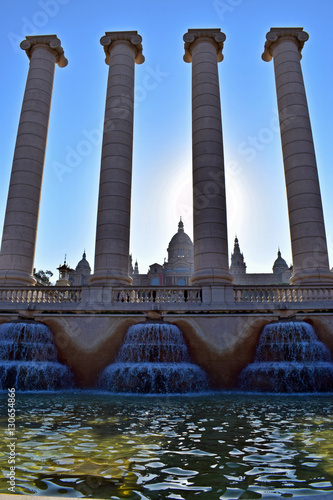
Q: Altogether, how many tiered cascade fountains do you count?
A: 3